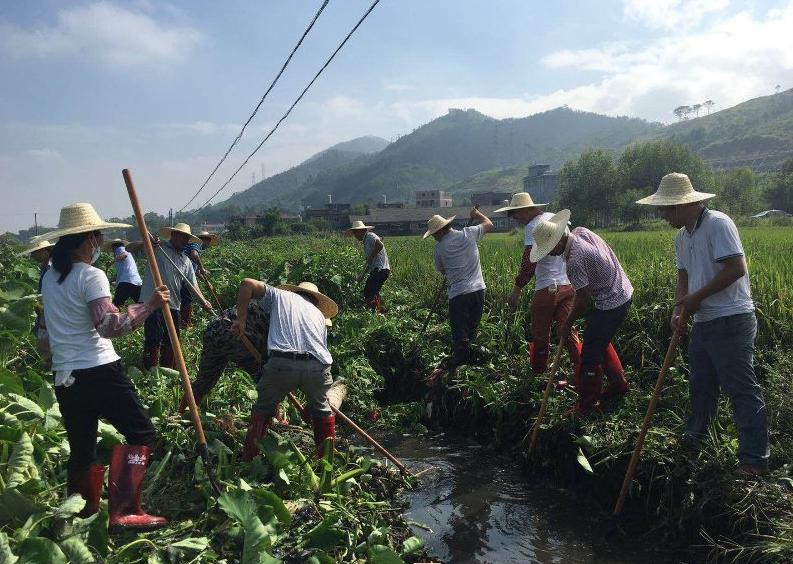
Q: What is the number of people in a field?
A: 12